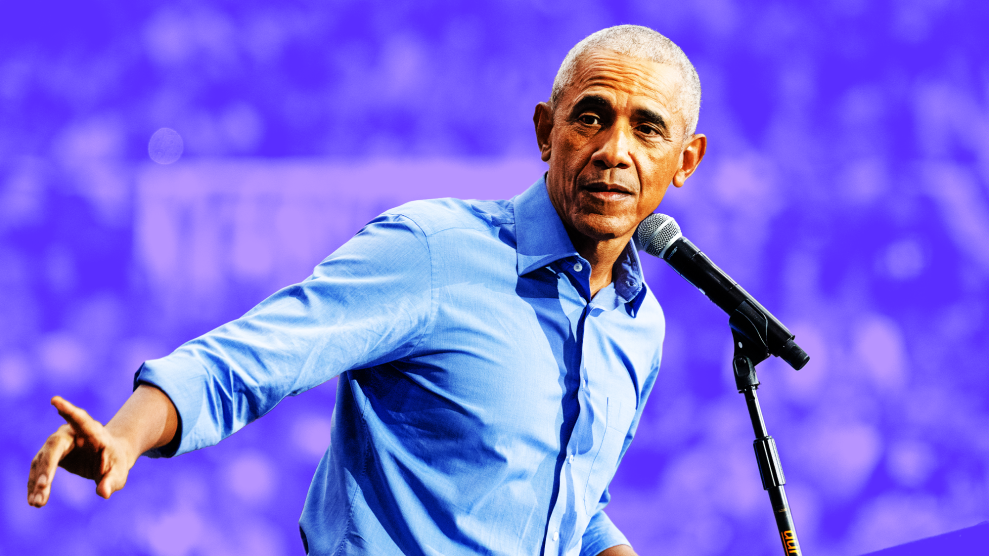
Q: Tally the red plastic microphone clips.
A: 0